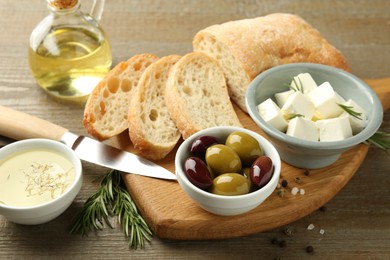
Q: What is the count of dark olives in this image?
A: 3